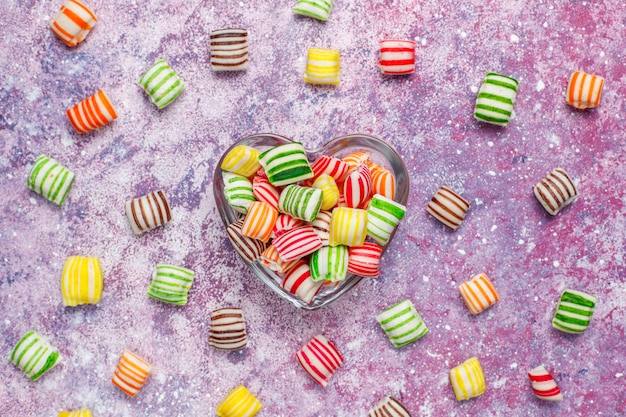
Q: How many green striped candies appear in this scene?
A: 13